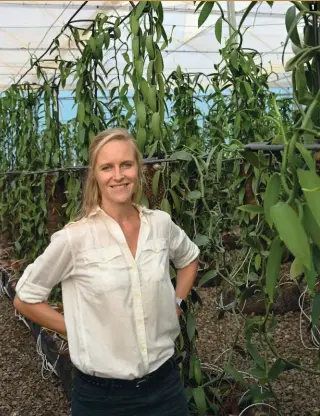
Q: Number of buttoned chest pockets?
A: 2